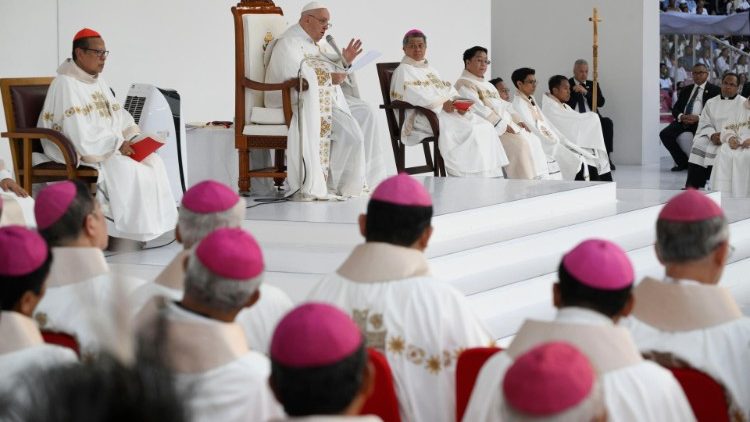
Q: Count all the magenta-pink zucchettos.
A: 10